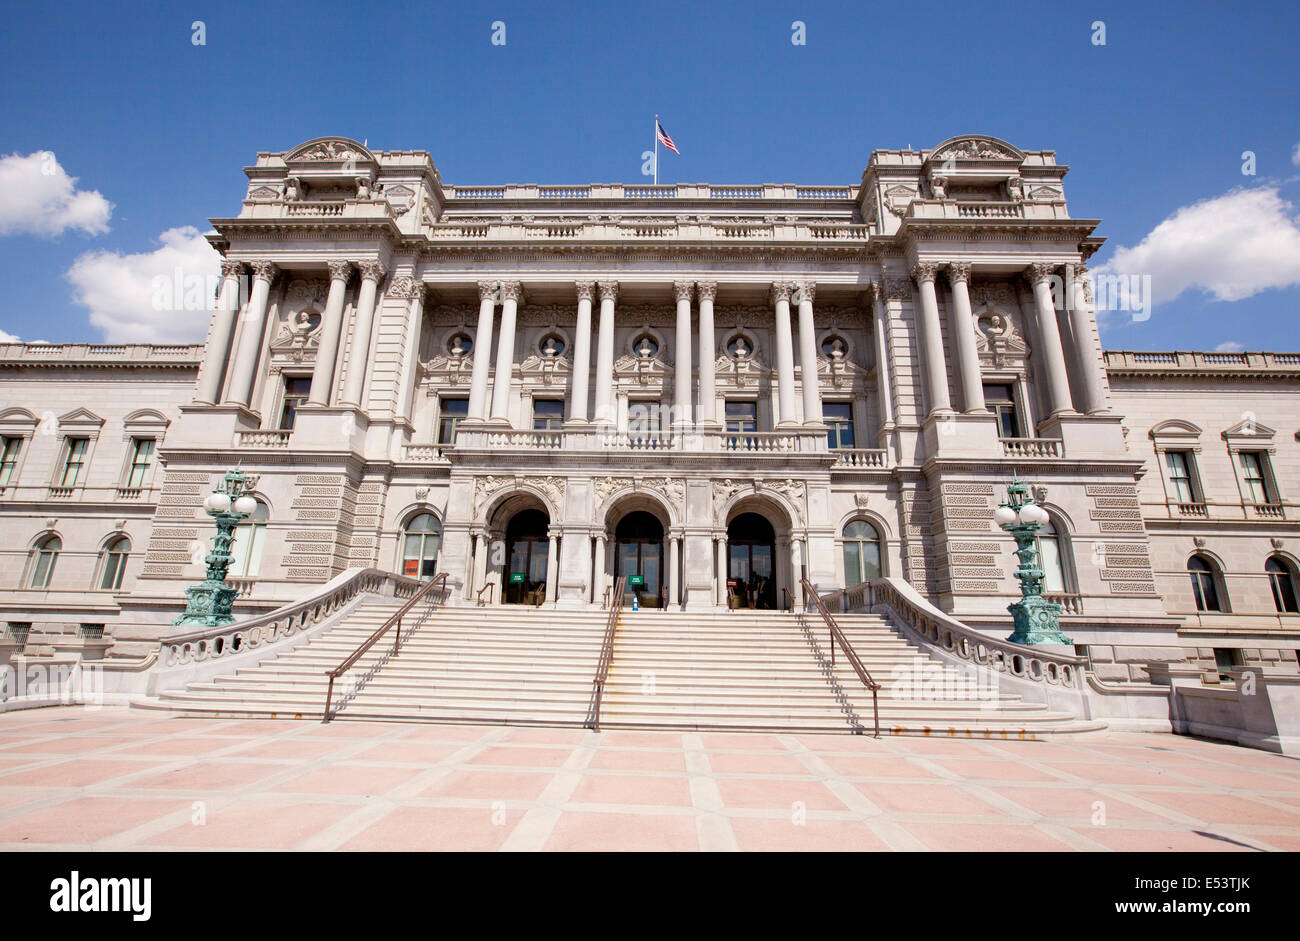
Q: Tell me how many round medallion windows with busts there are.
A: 7